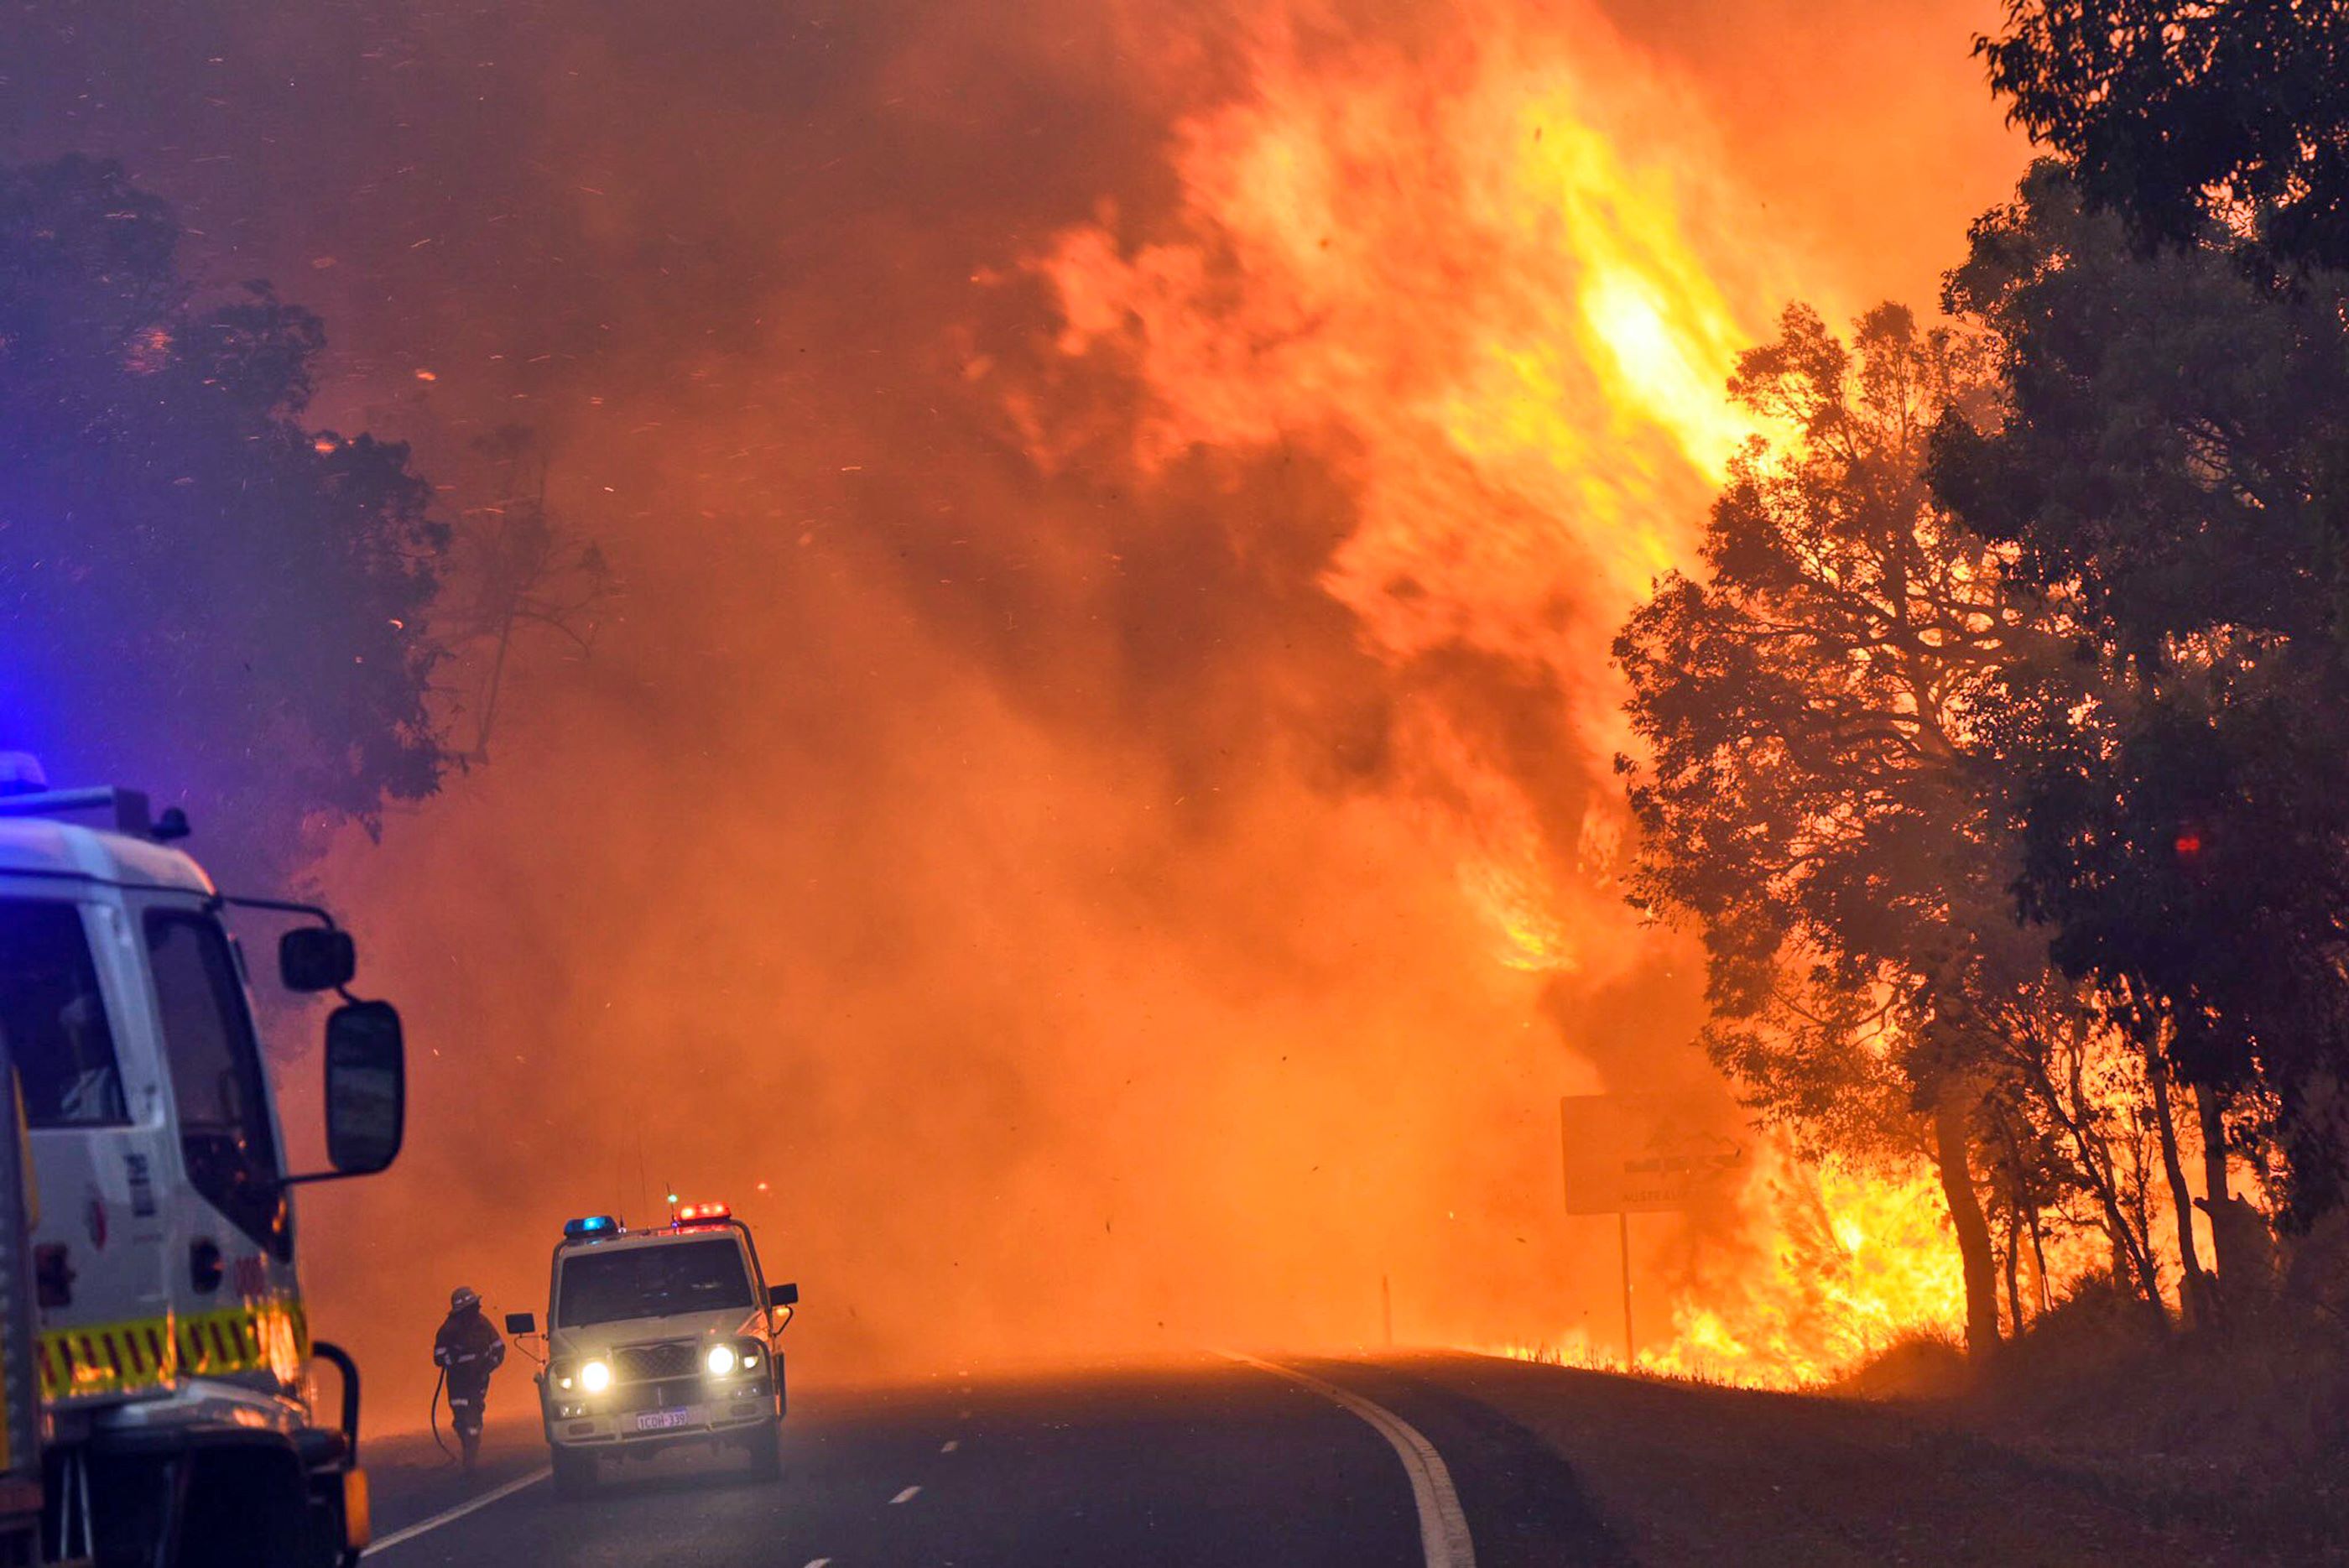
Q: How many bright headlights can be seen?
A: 2